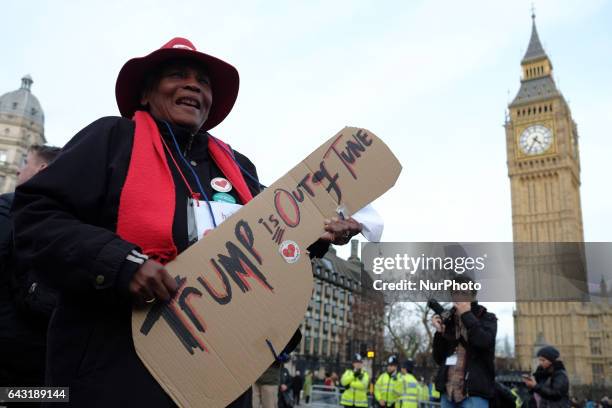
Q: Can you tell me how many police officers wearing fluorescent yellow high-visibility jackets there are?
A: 3